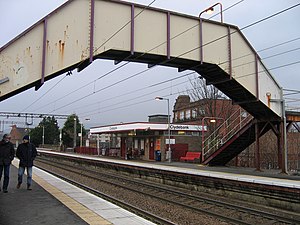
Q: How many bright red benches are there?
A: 1